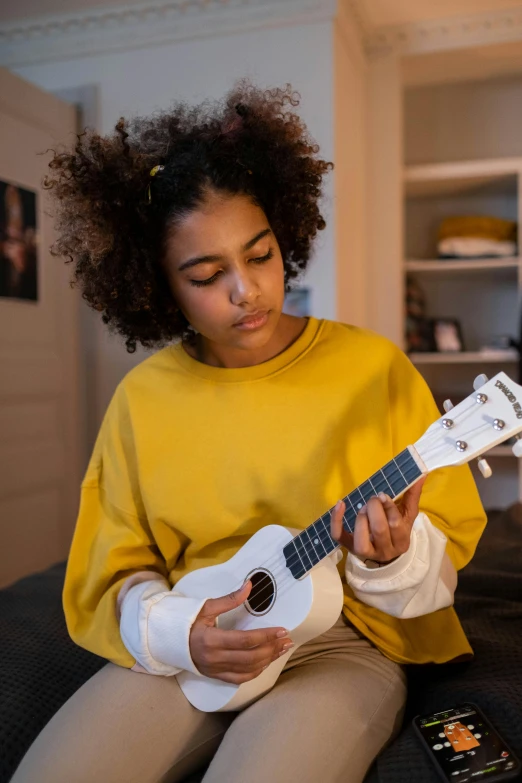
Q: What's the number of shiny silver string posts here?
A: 4